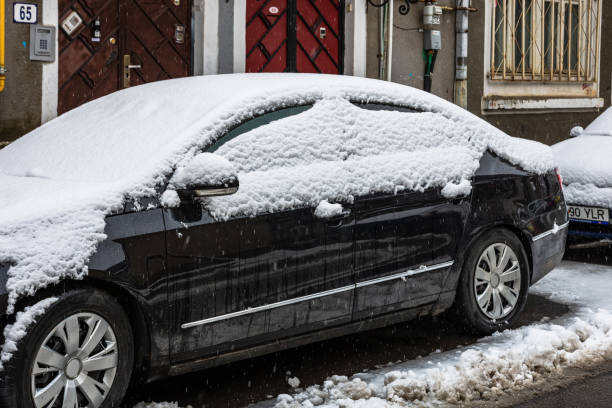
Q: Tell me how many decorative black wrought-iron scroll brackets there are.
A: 1